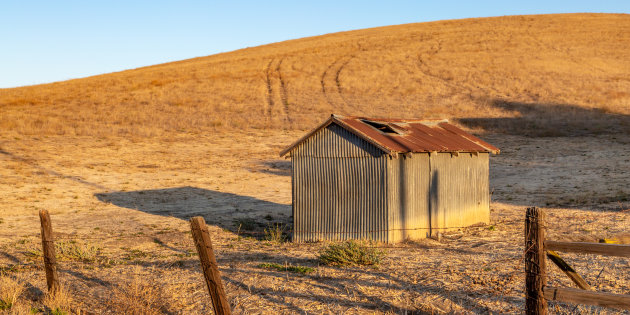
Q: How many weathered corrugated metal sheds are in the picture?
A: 1